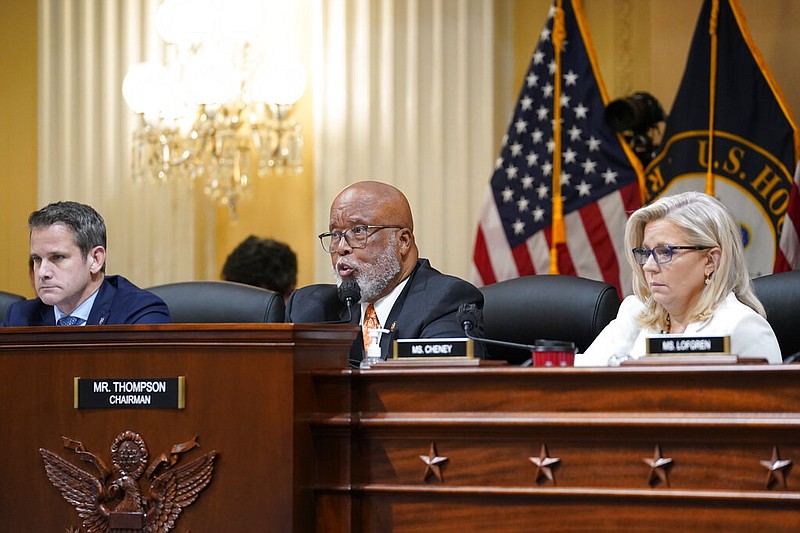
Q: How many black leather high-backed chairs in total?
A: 4